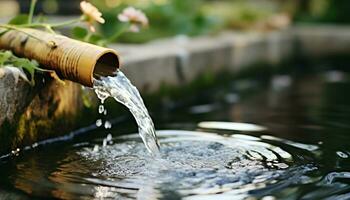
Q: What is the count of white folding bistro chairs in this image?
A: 0